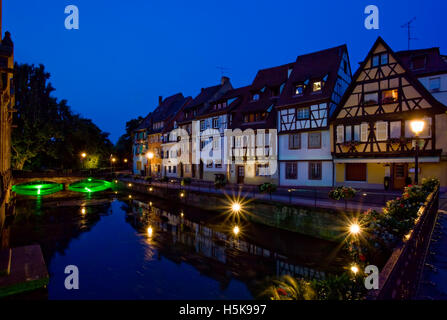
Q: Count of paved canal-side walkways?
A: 1